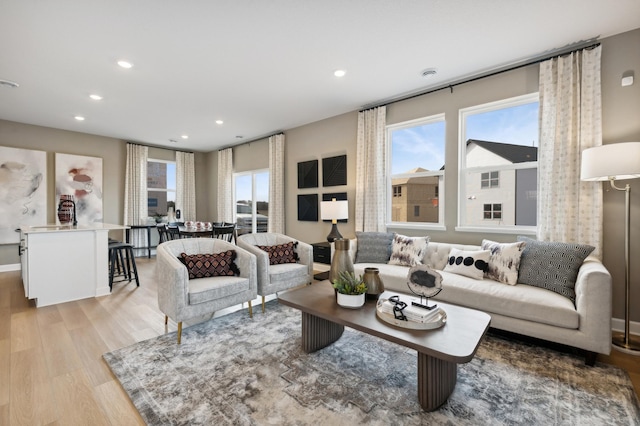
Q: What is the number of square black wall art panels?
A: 4